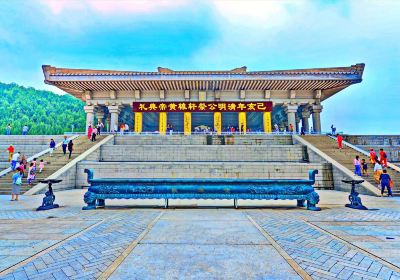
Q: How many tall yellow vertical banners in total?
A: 6